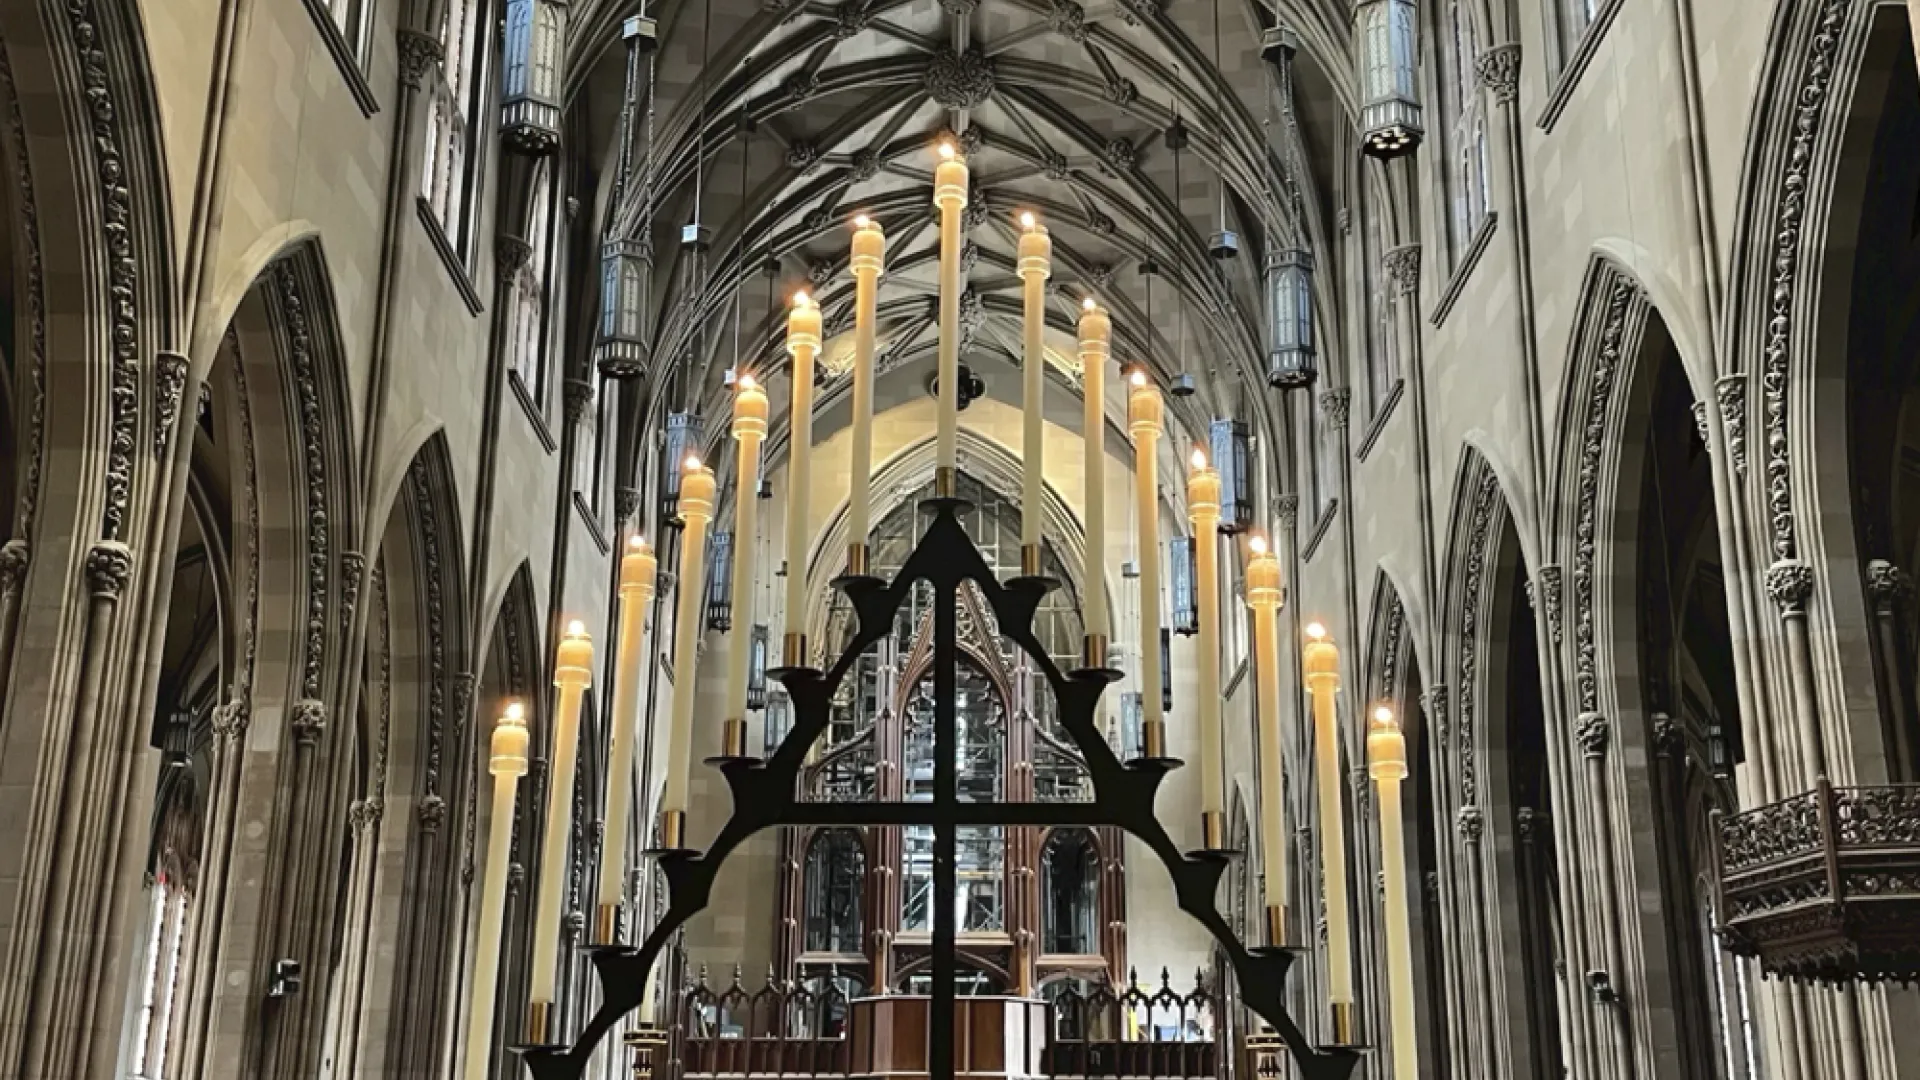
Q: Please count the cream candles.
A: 15